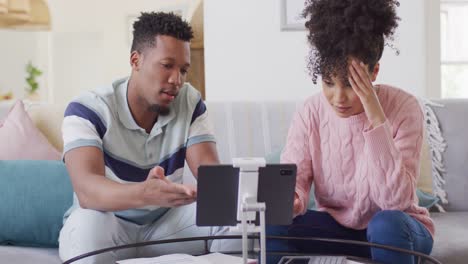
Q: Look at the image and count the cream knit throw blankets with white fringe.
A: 1